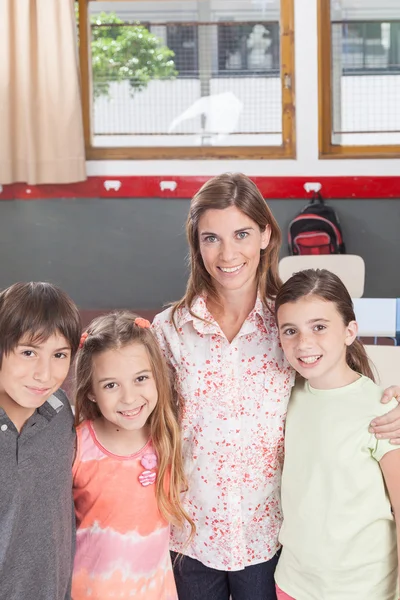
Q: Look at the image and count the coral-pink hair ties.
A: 2